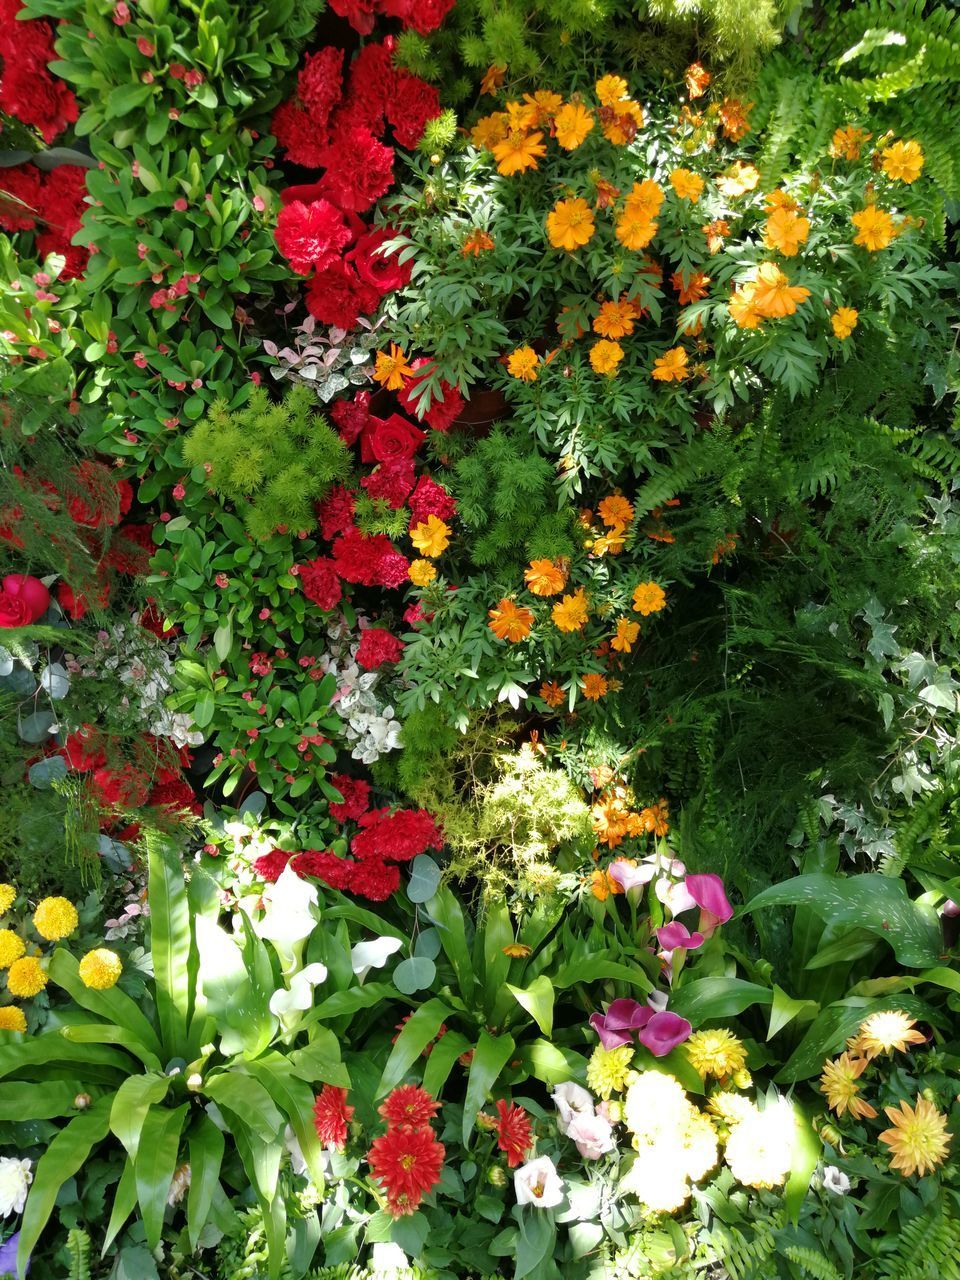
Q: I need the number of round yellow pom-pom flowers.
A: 6